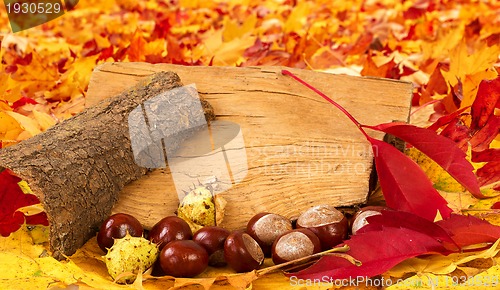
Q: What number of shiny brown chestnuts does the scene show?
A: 9